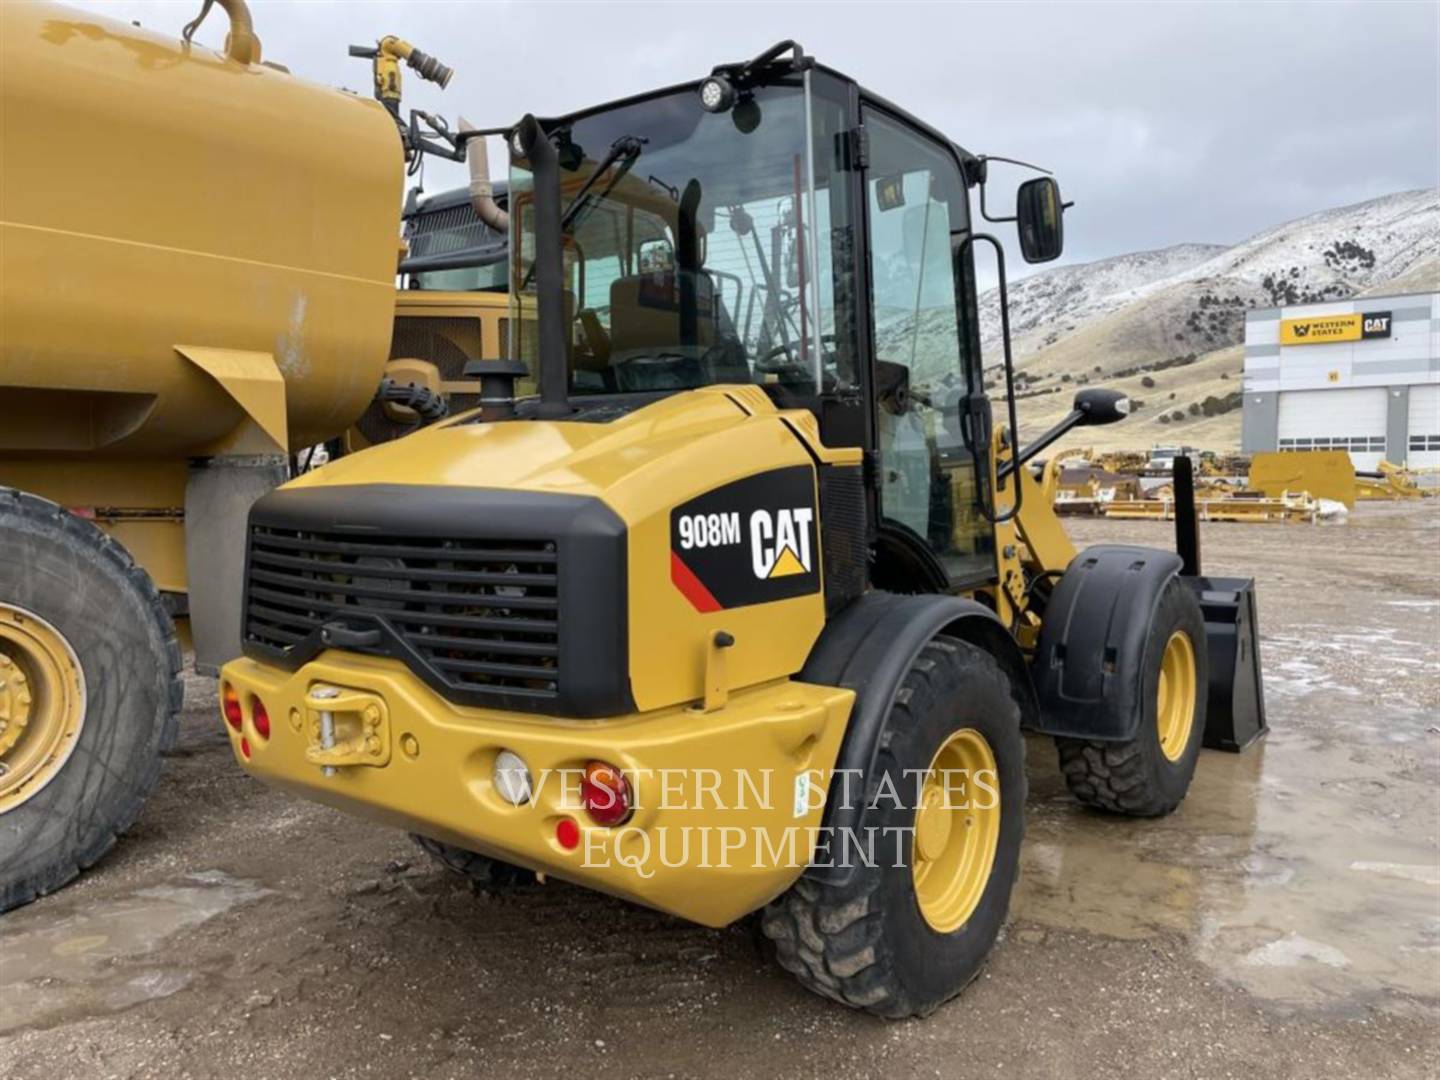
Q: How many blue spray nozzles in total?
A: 0